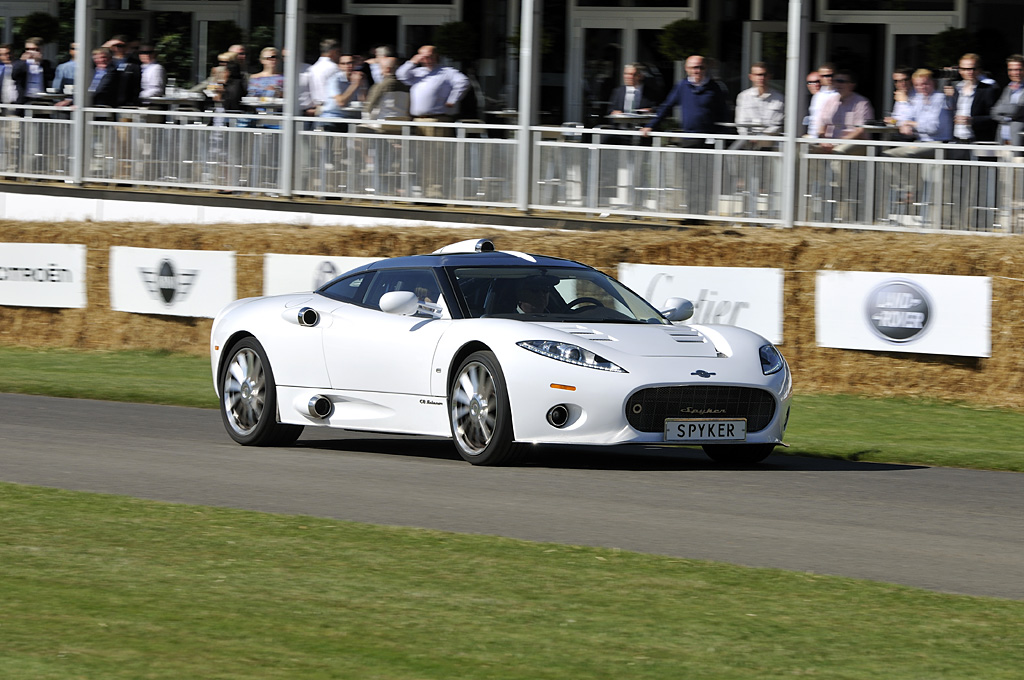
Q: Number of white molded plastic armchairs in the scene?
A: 0